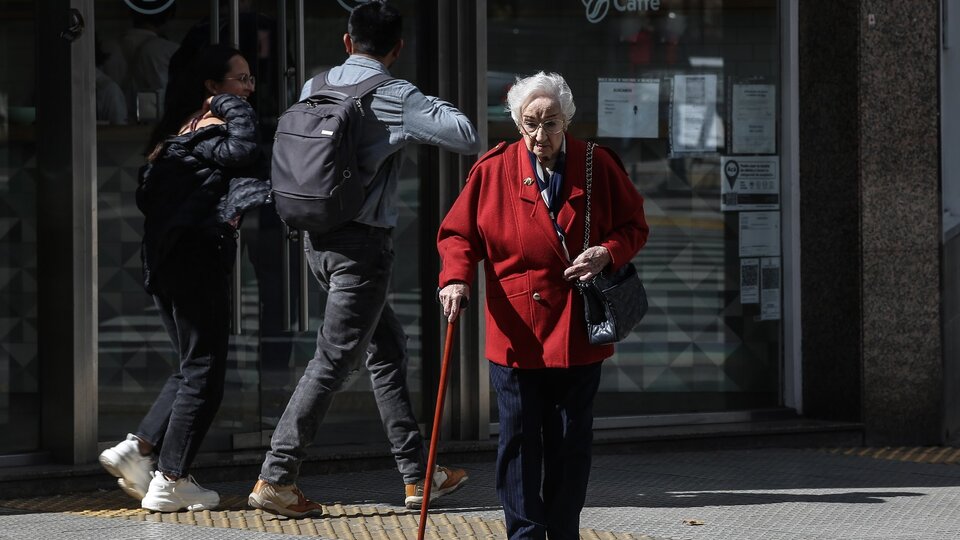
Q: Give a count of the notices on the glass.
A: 7